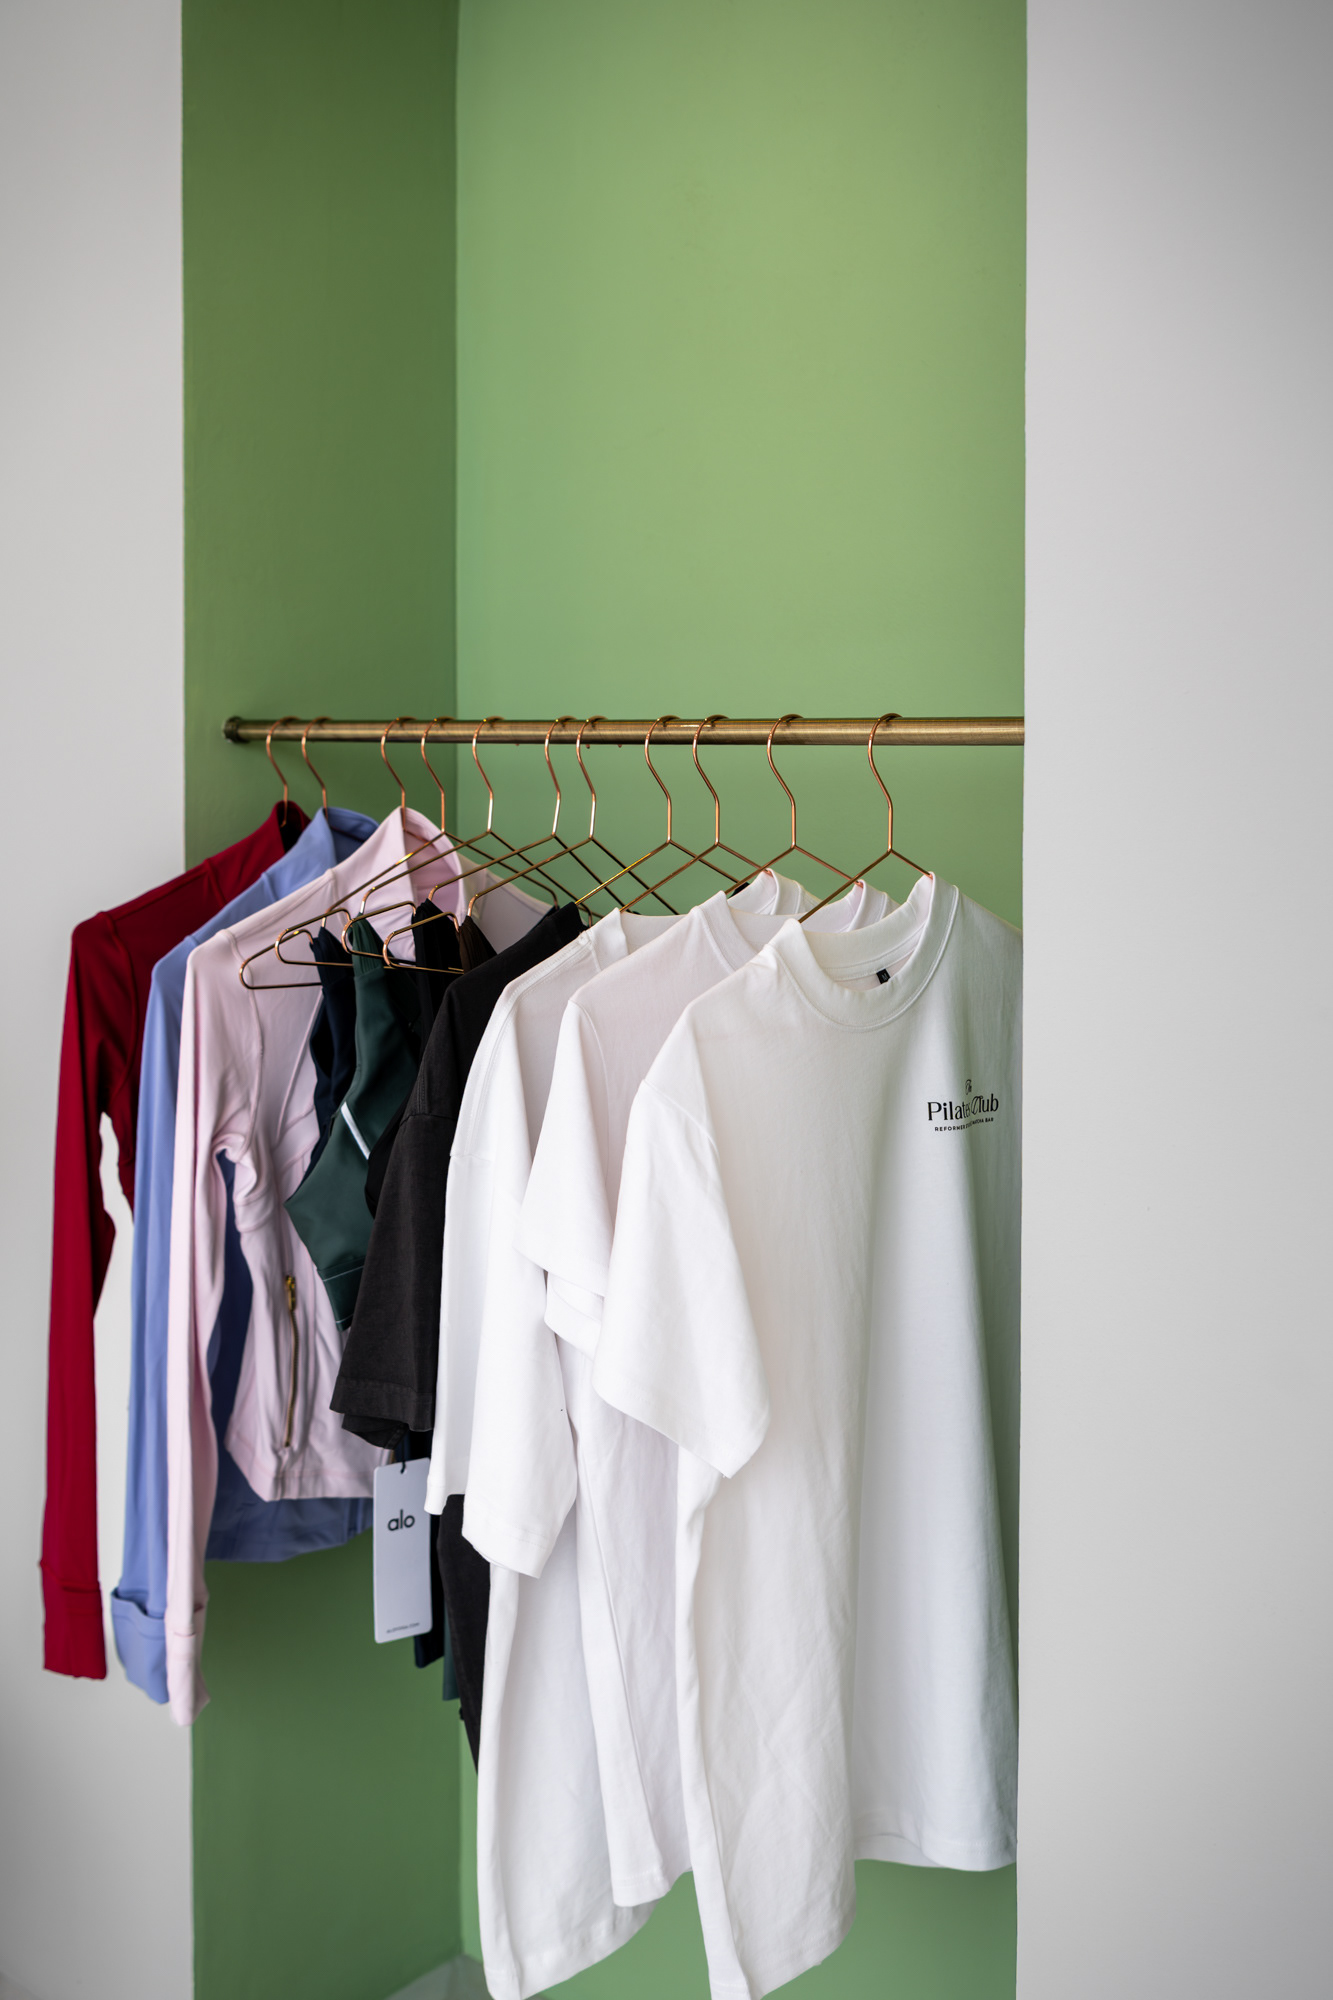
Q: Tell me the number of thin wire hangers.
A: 11